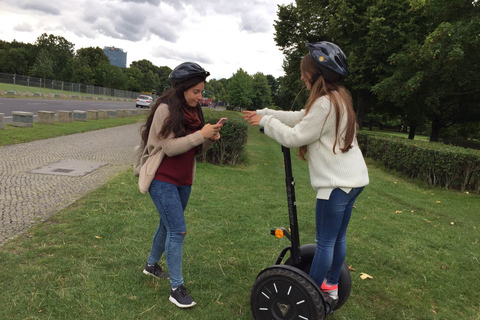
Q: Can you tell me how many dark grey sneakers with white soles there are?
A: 2